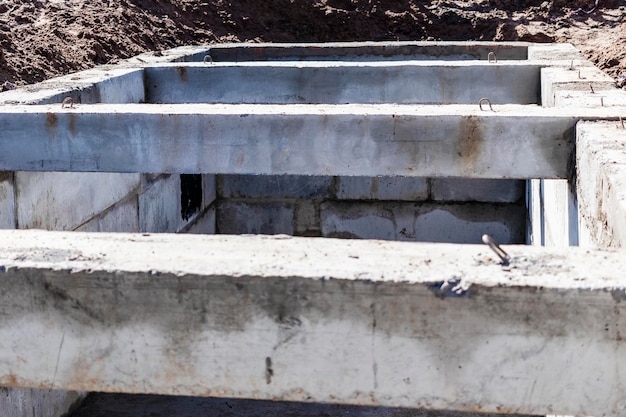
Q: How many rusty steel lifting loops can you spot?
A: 5